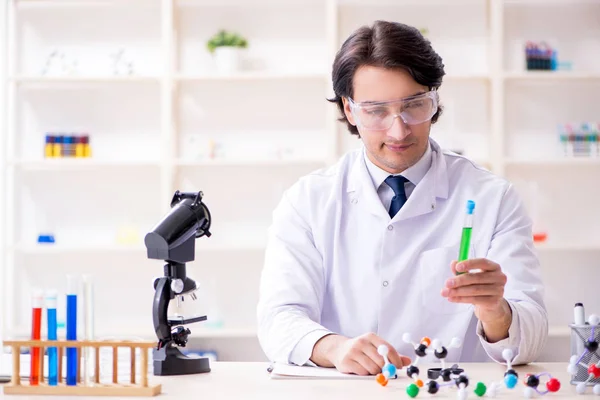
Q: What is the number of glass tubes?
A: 5